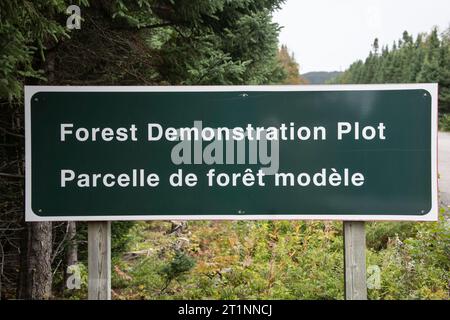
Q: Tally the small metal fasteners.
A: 6